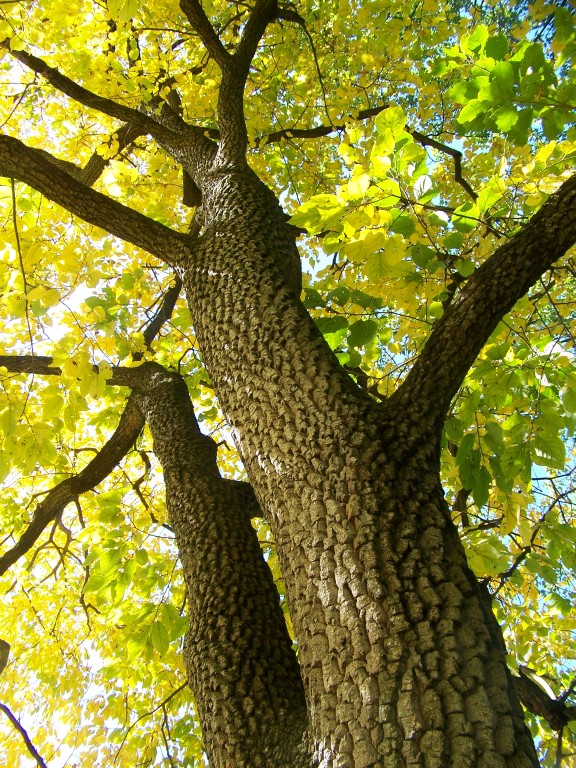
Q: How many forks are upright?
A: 0